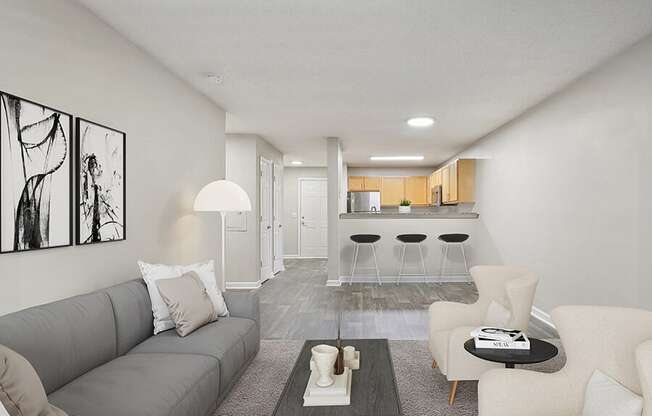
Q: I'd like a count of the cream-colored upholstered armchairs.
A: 2